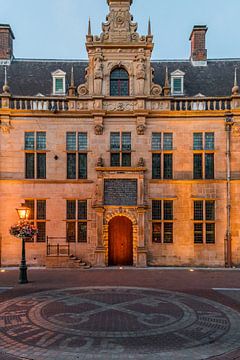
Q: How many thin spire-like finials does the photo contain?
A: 6